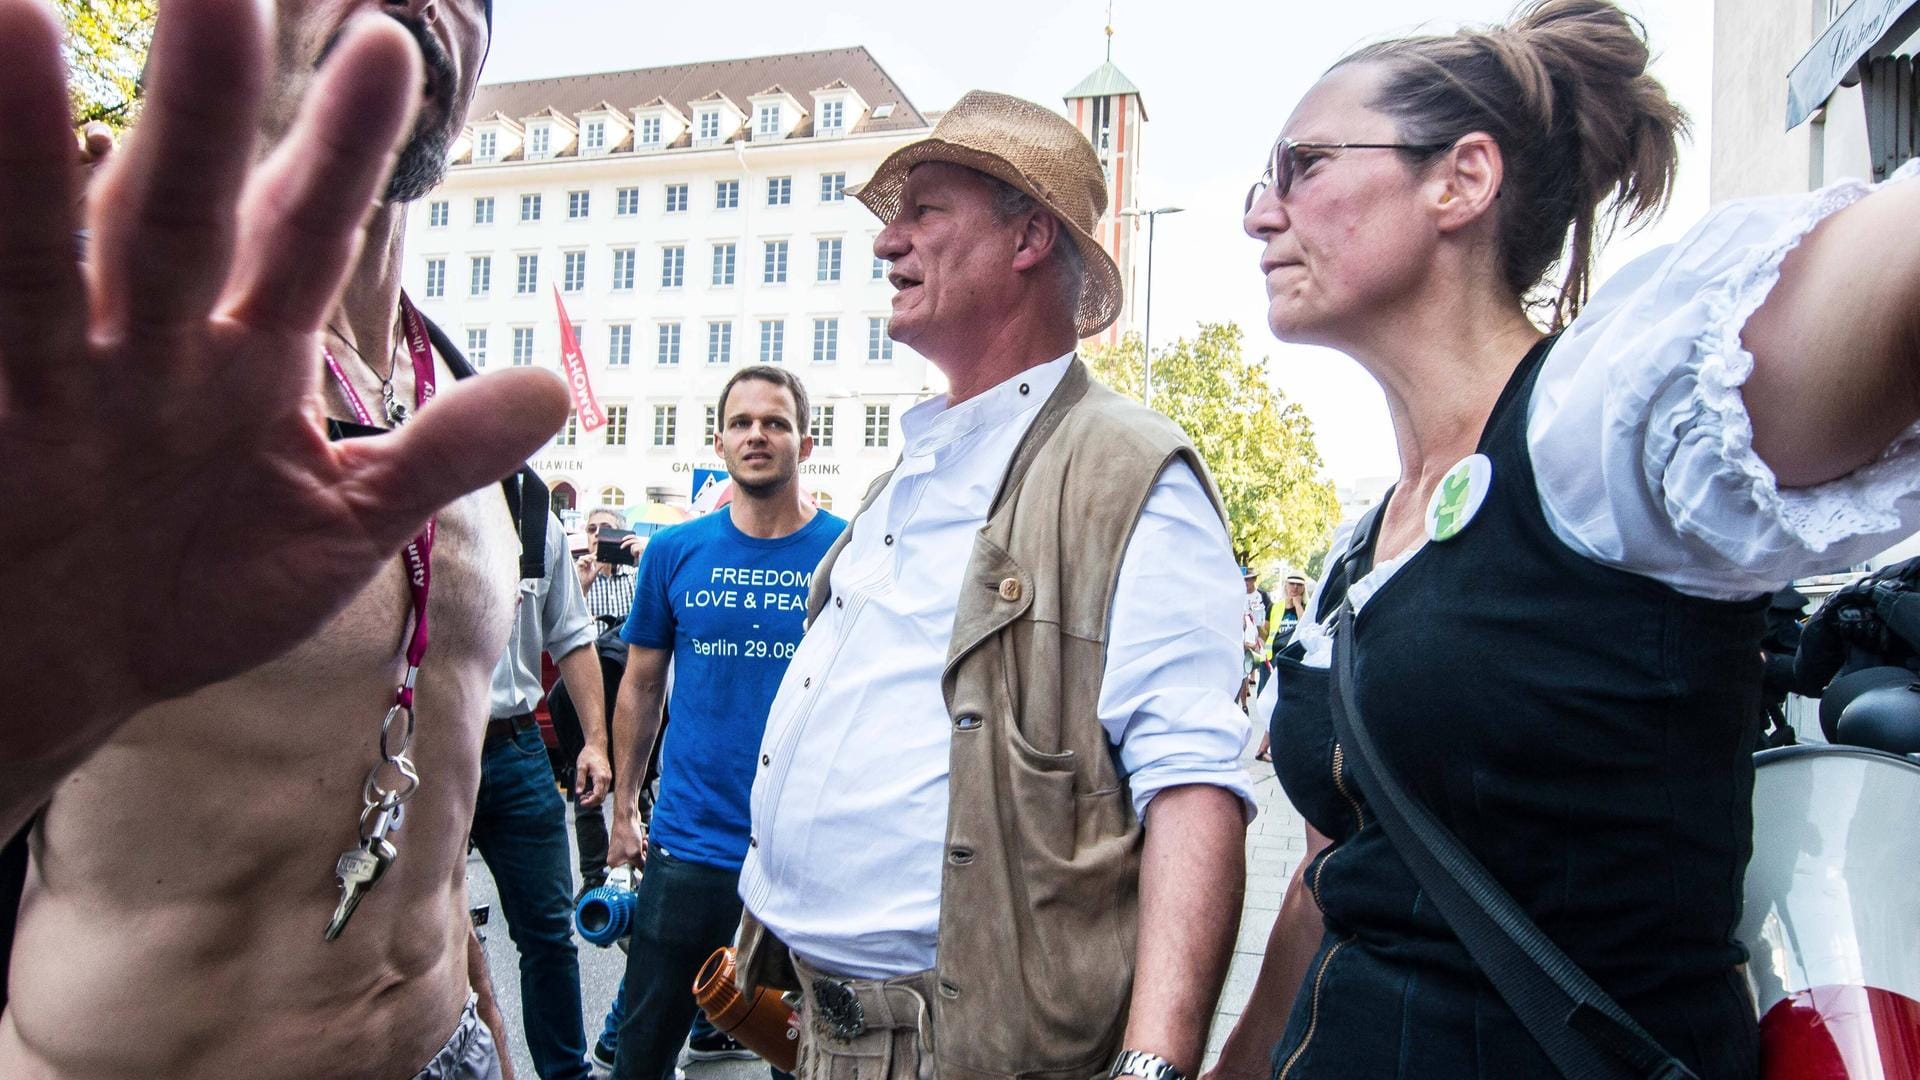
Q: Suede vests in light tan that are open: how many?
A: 1